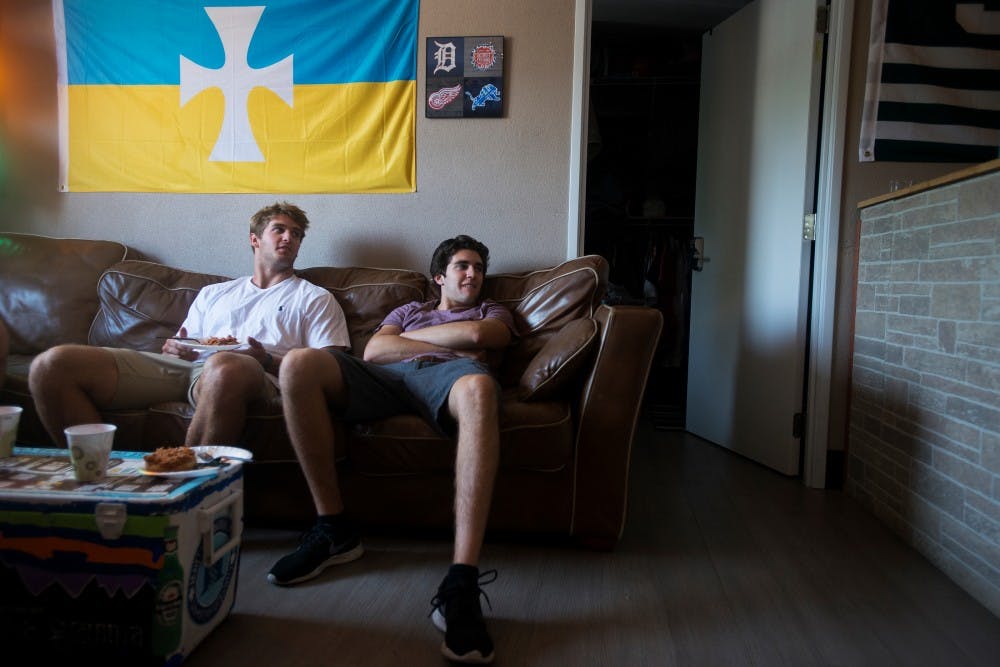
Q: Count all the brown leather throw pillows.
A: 1